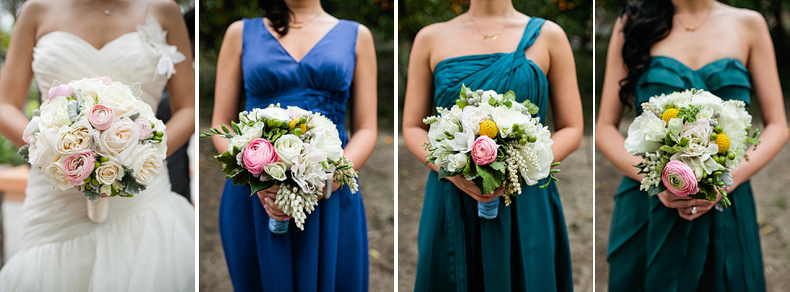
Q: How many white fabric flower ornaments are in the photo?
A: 1